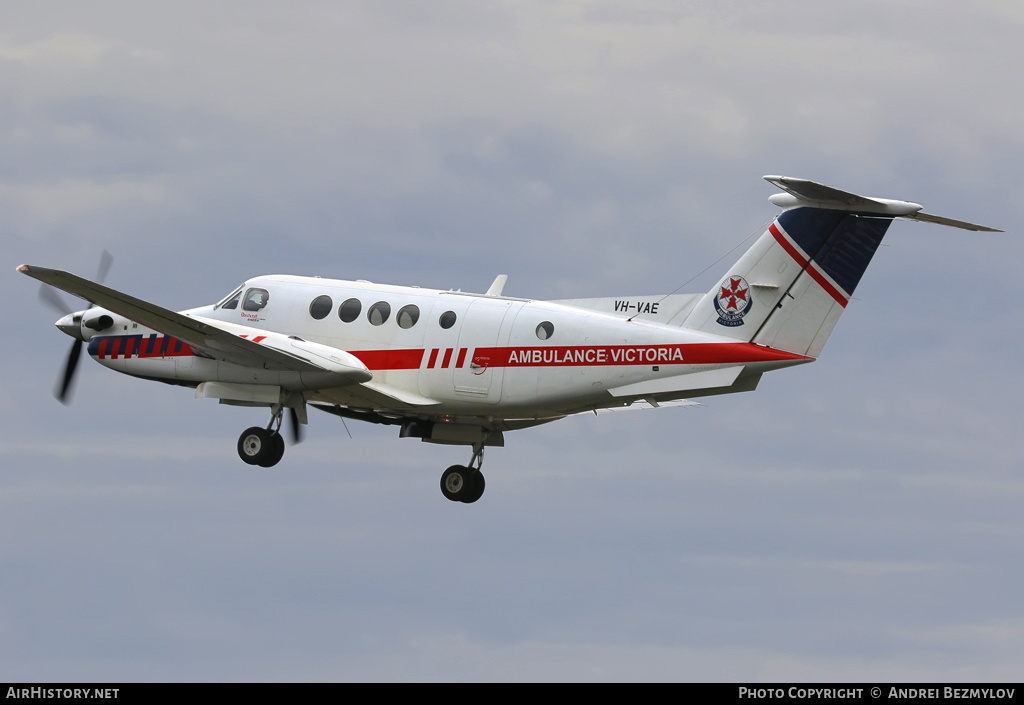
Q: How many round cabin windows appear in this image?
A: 6